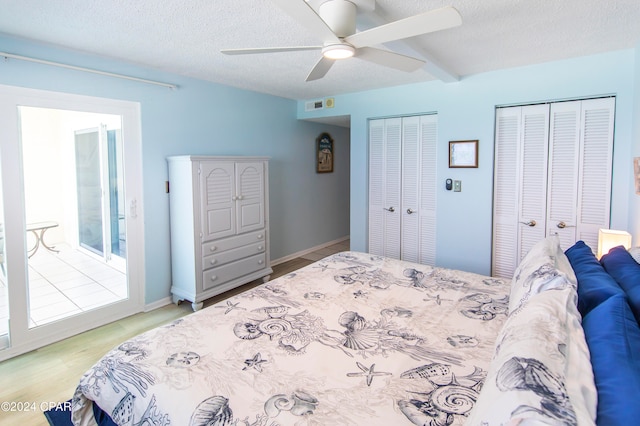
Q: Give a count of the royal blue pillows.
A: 3